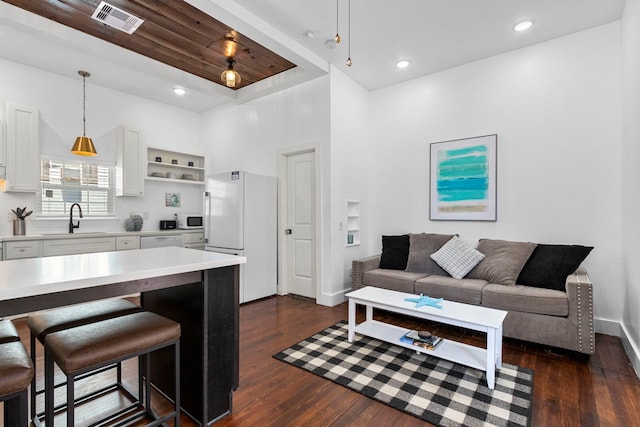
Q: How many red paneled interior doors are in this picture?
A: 0